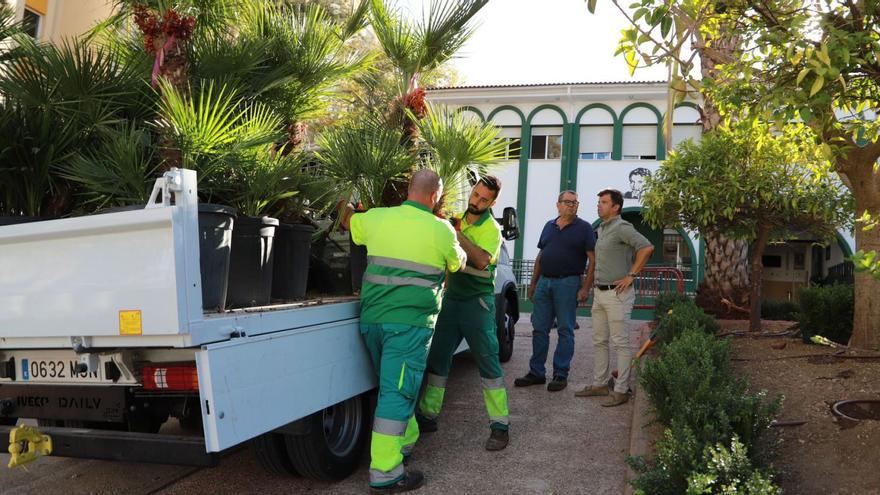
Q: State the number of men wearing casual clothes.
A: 2